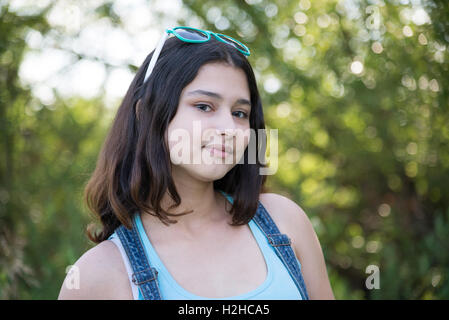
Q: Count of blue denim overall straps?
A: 2